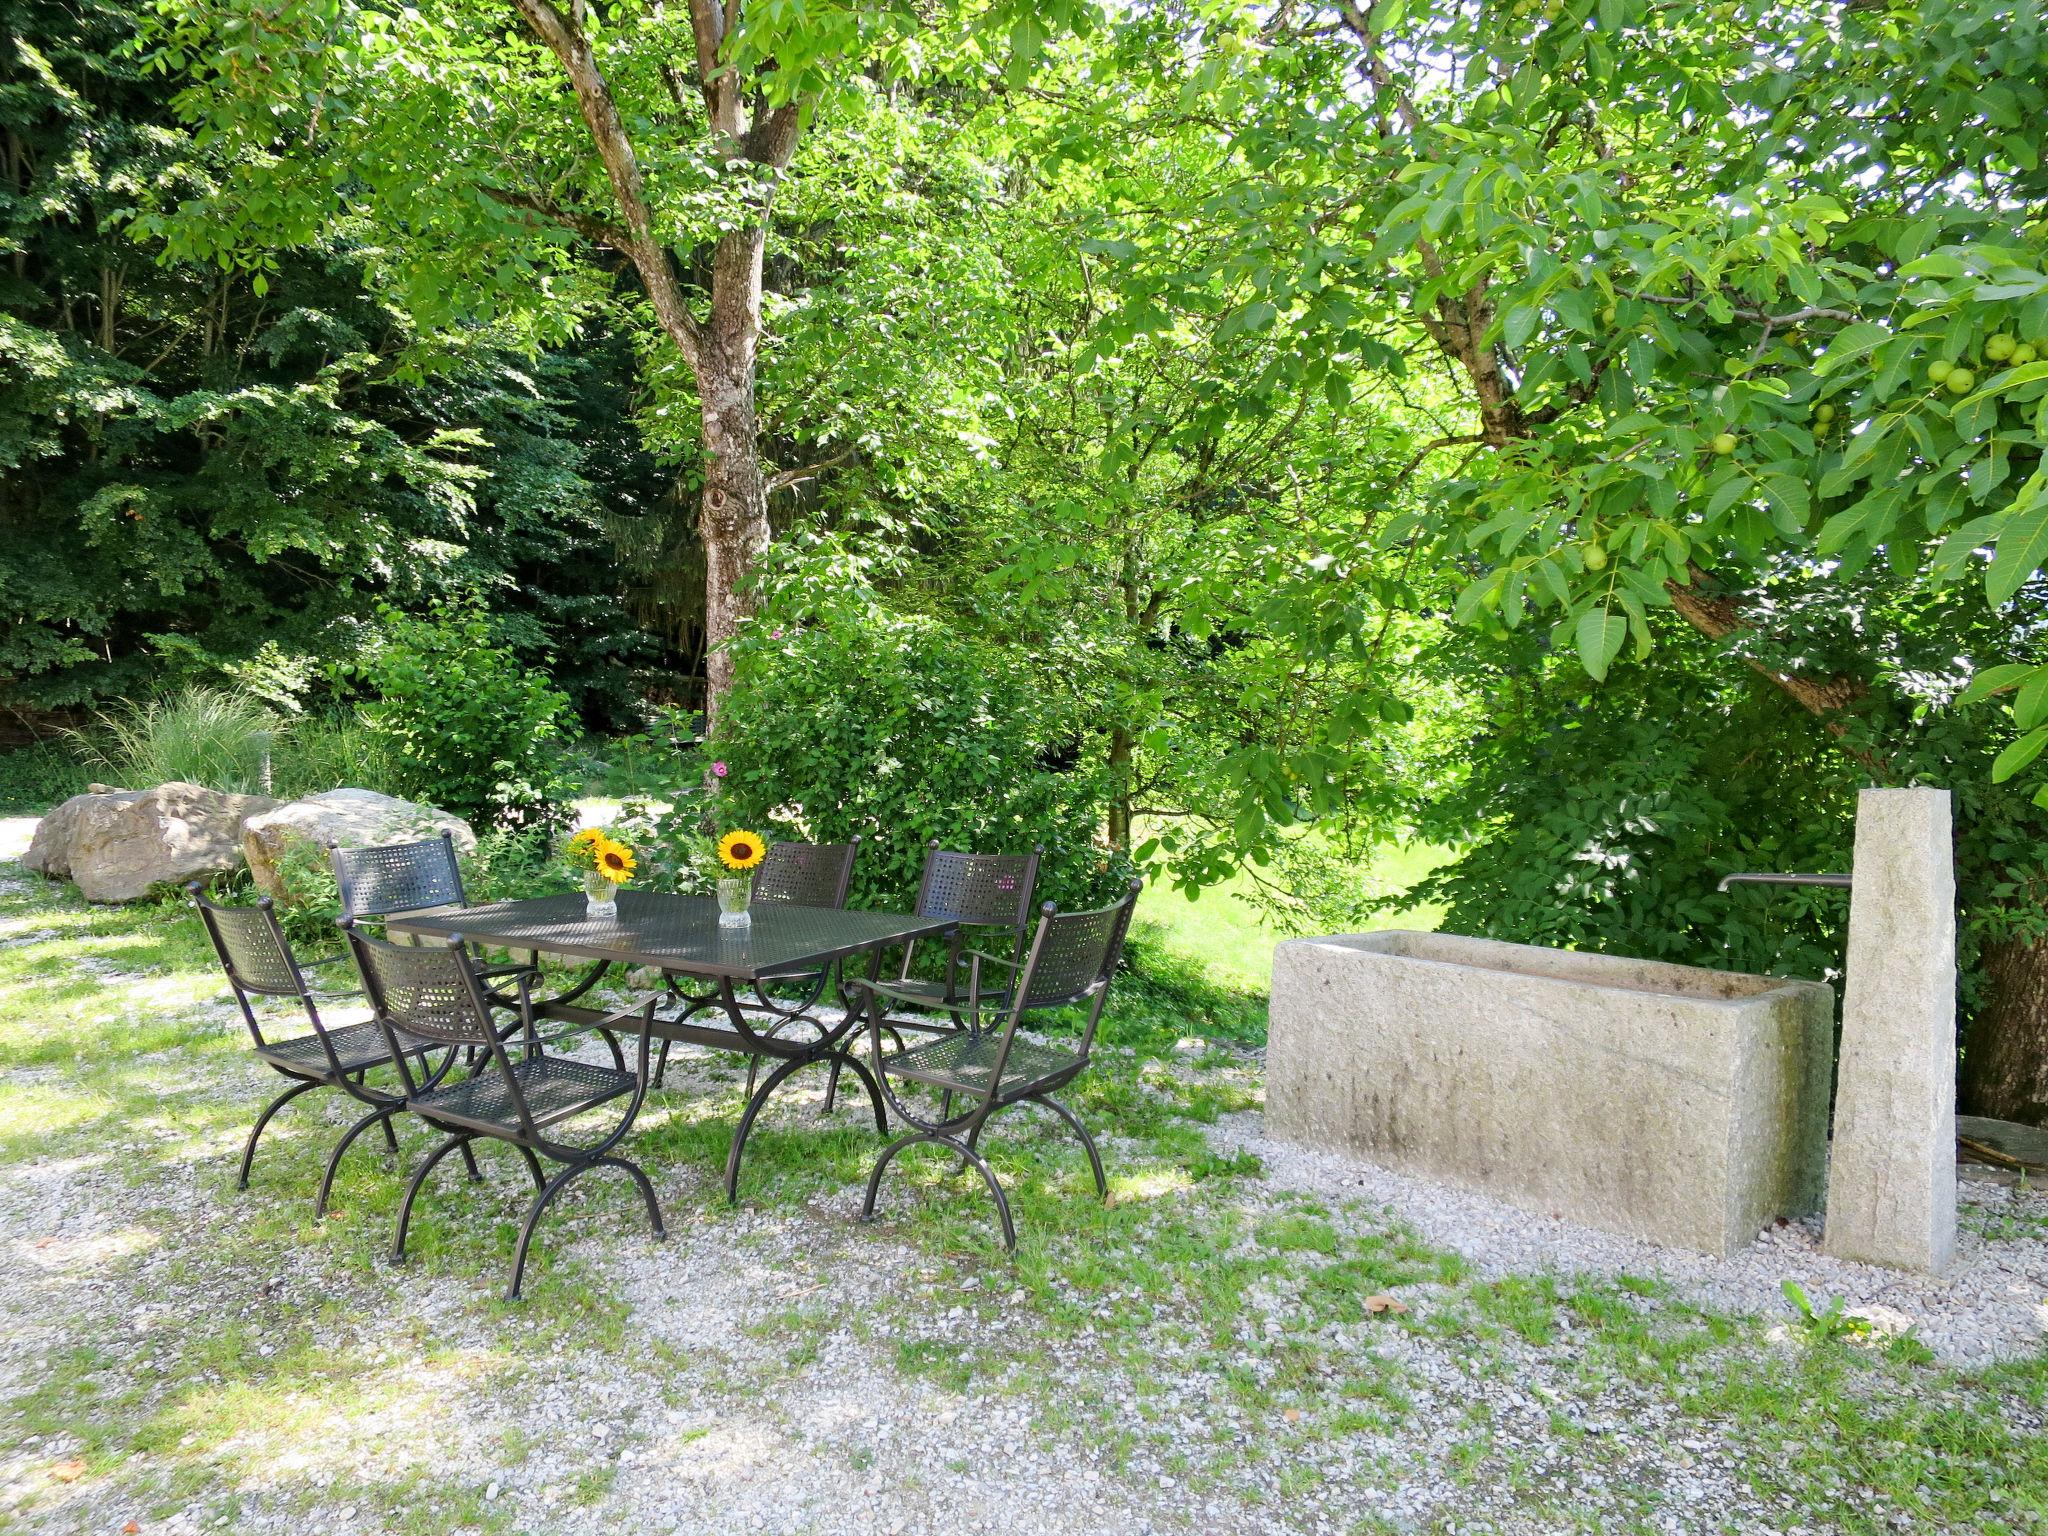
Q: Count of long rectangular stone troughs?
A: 1